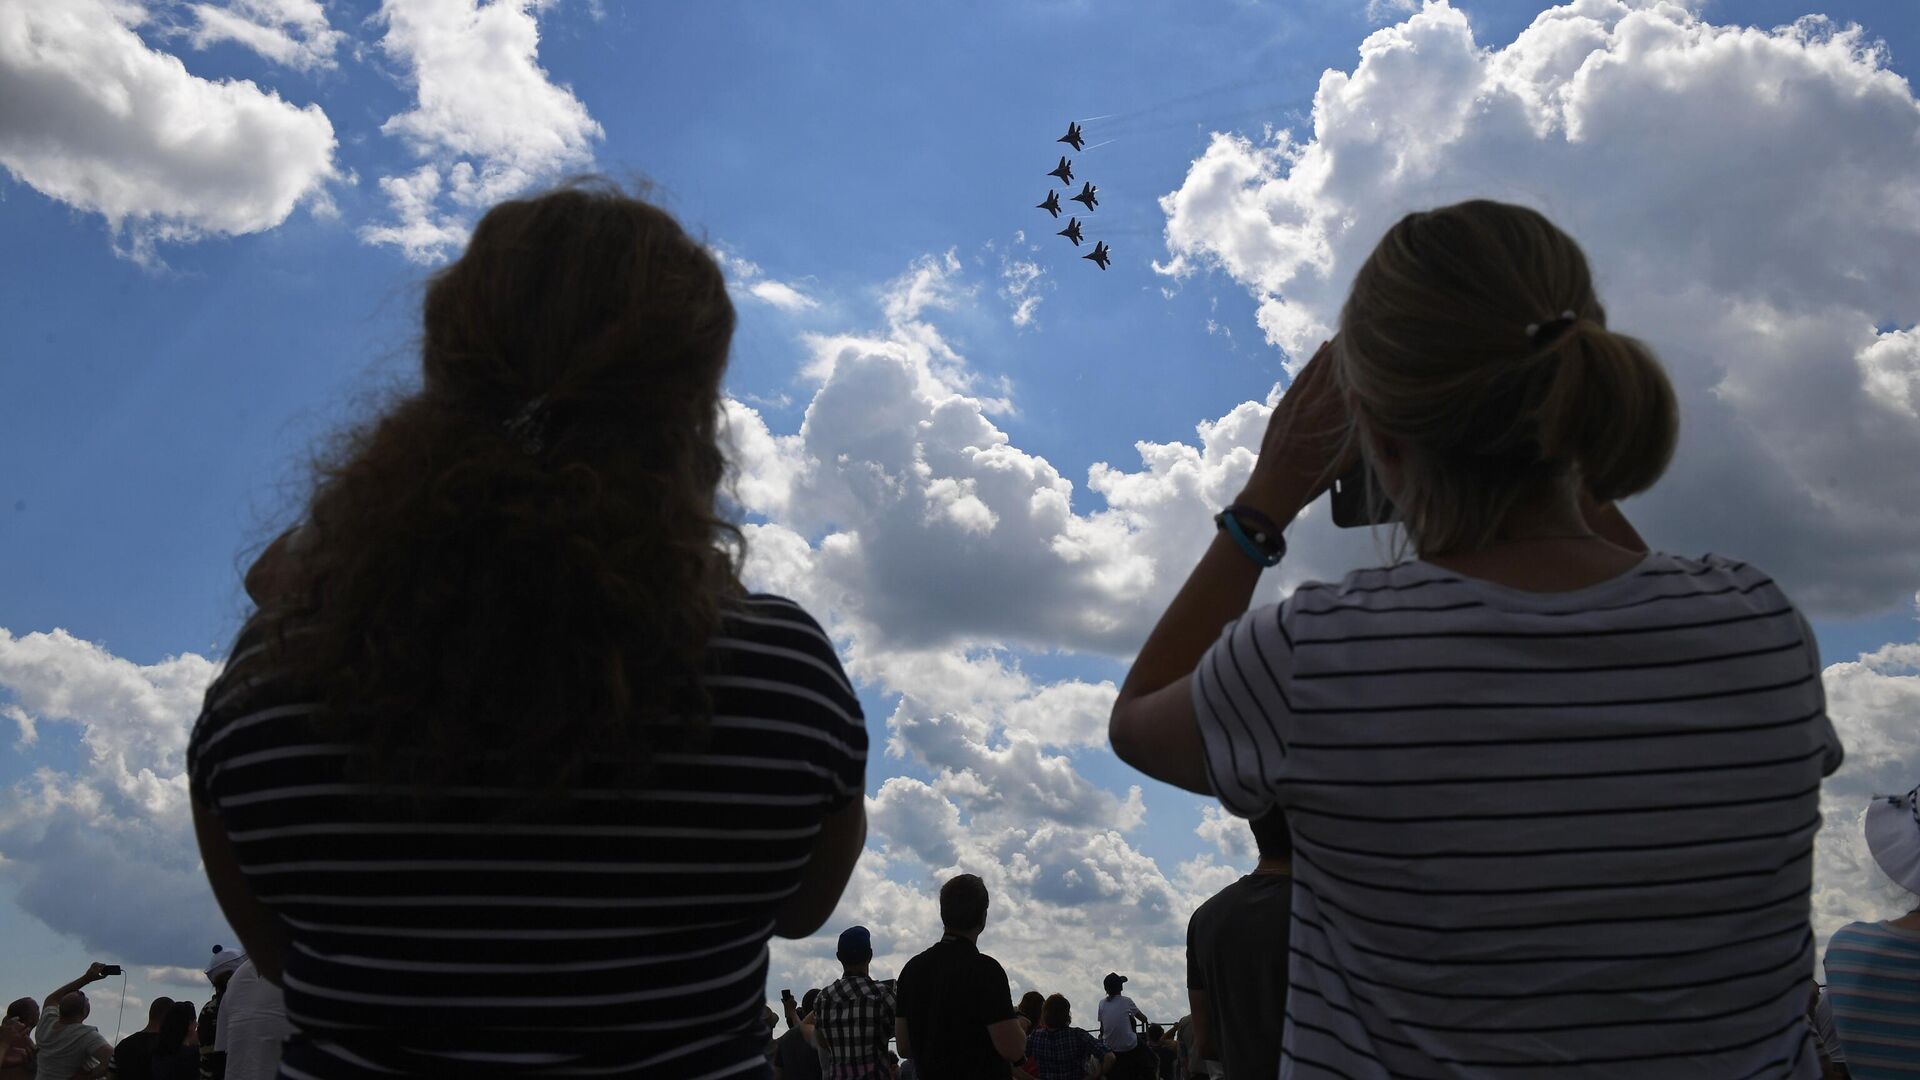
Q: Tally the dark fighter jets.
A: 6